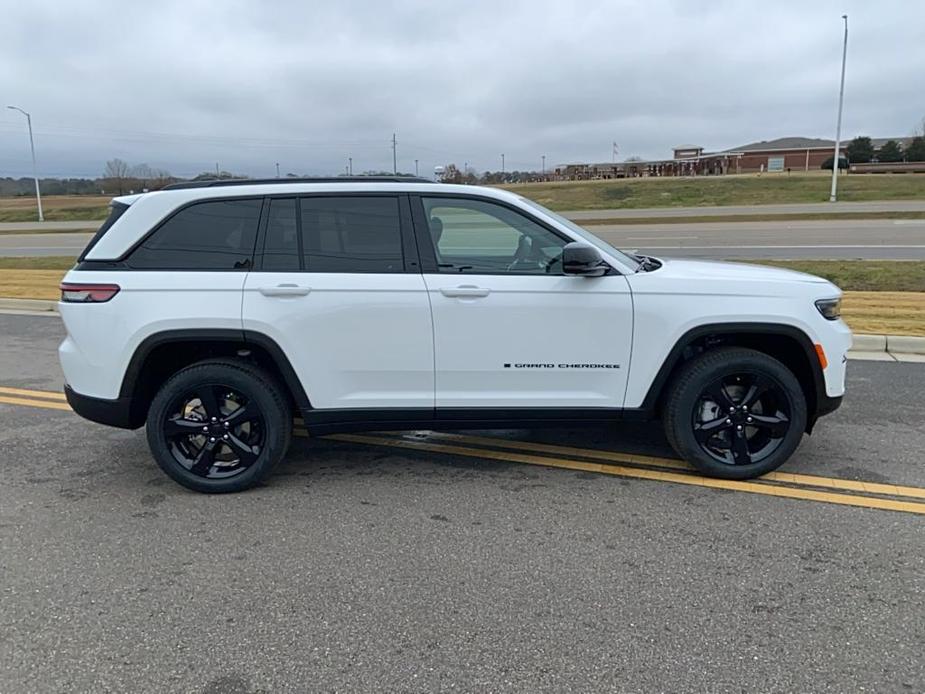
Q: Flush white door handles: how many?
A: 2